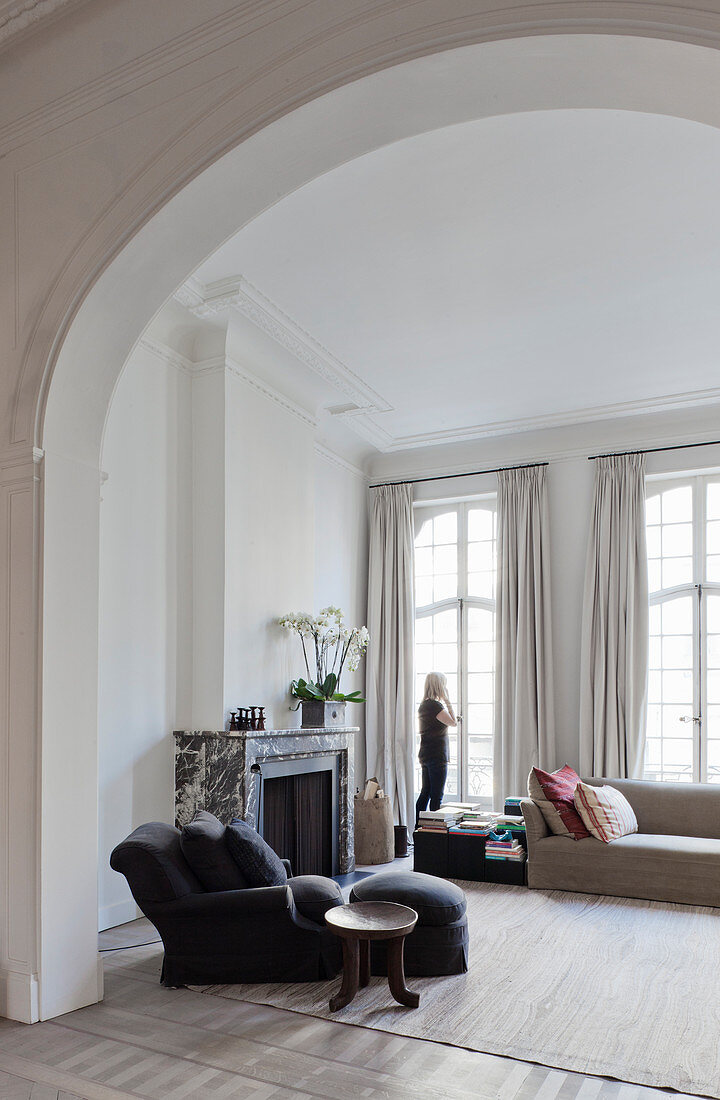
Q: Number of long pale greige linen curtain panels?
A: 3